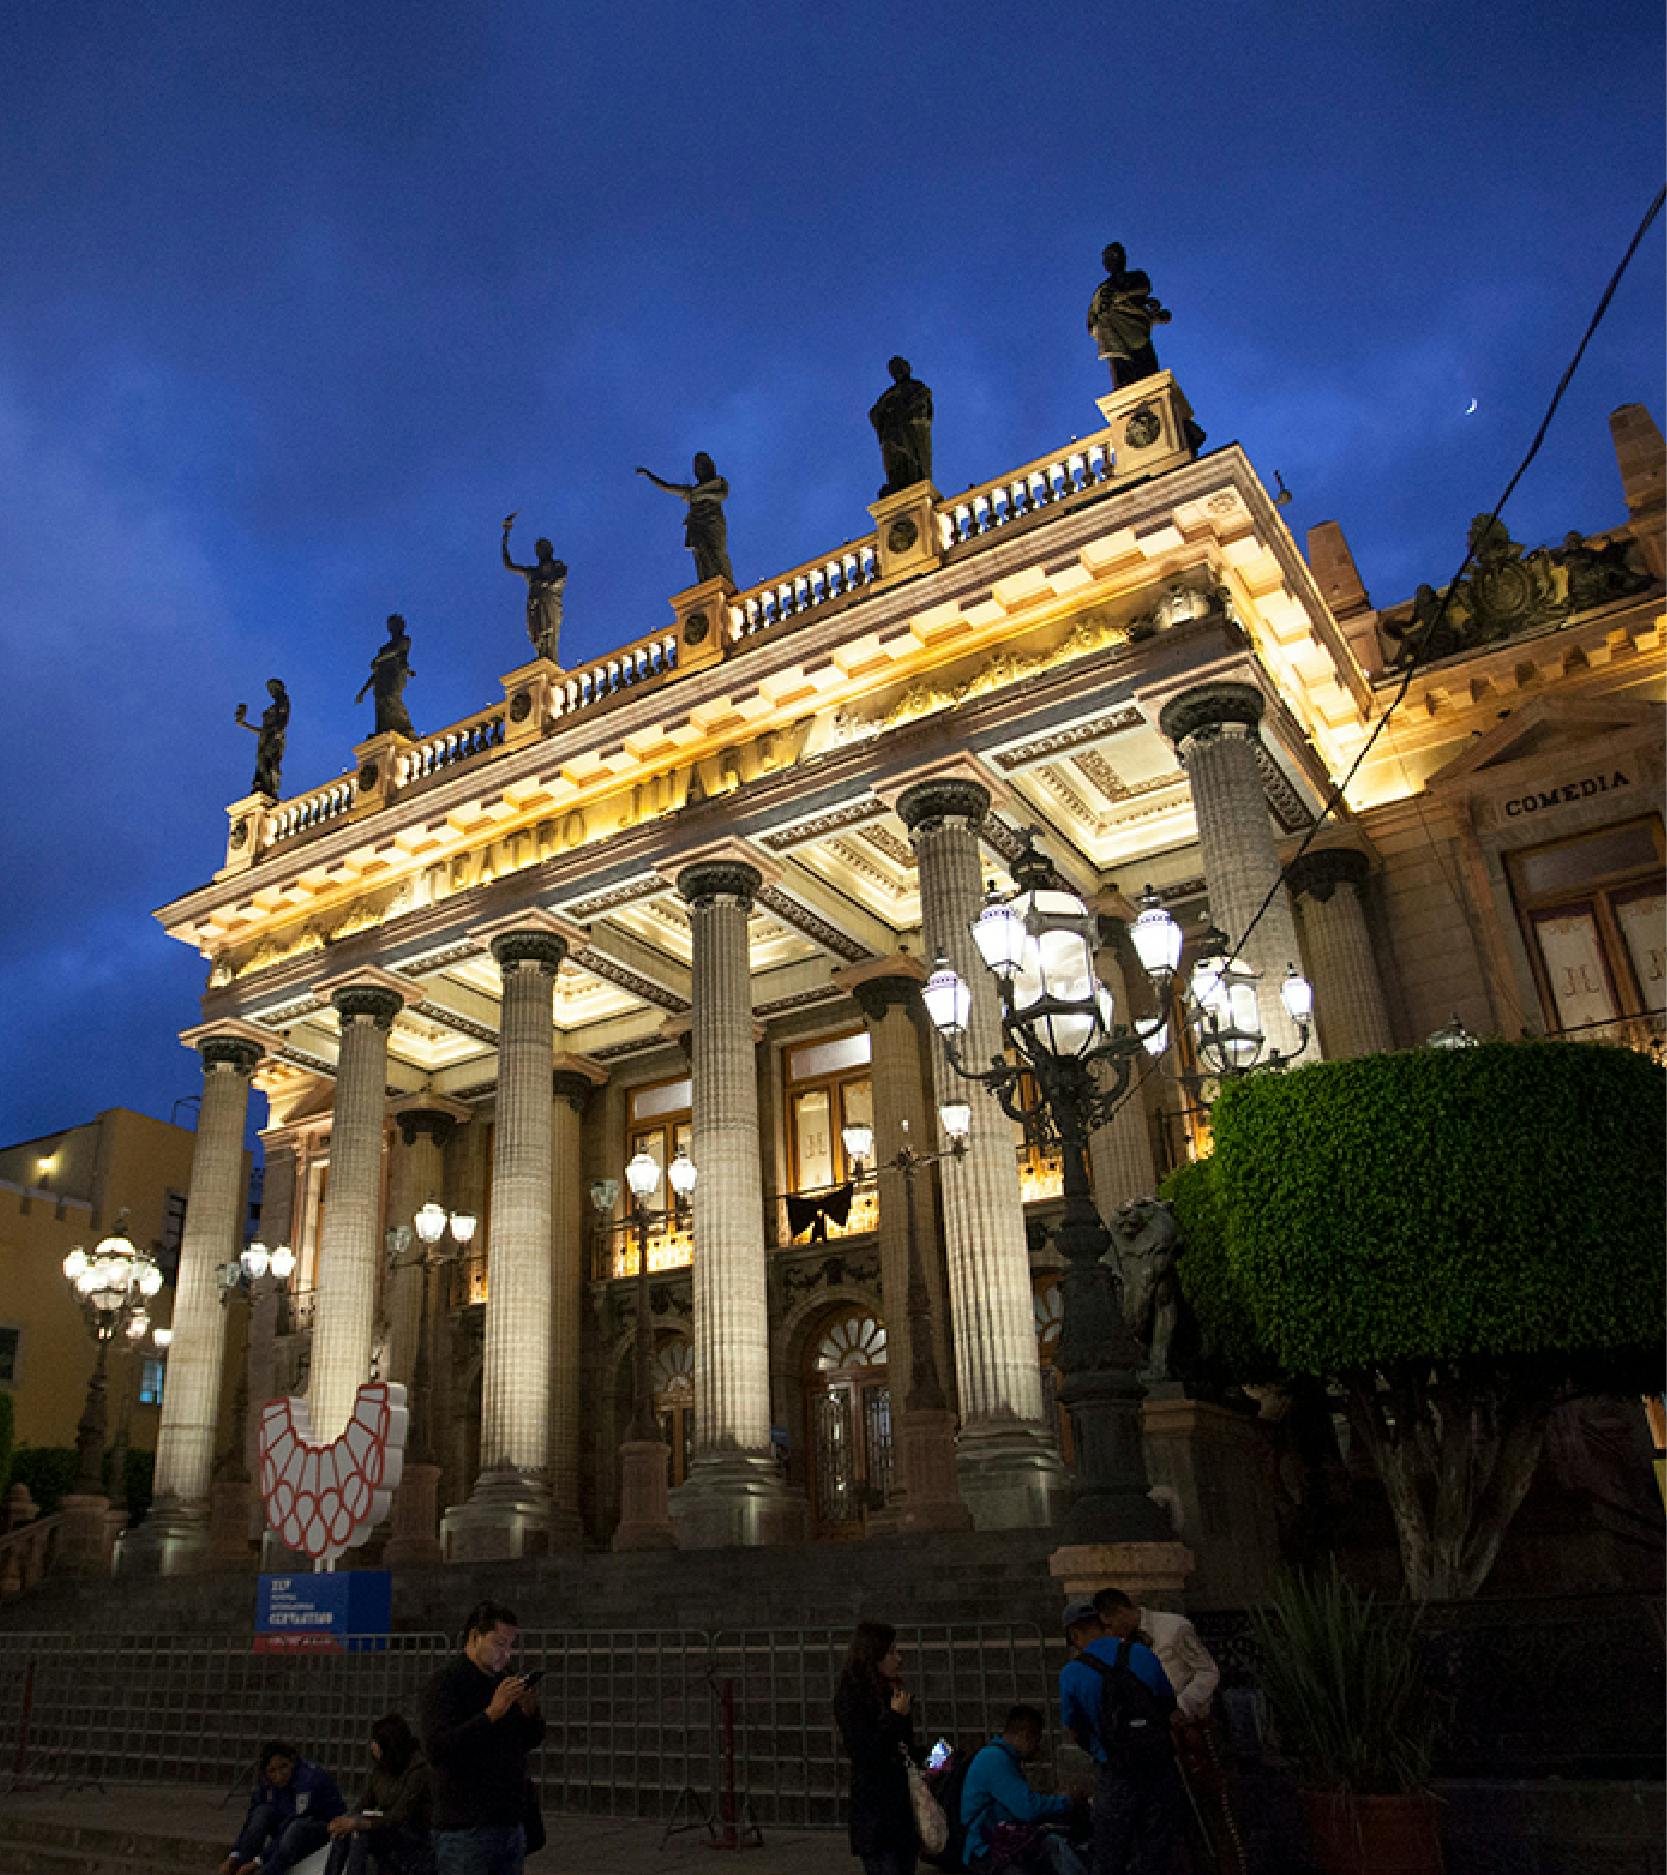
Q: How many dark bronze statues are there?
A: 6